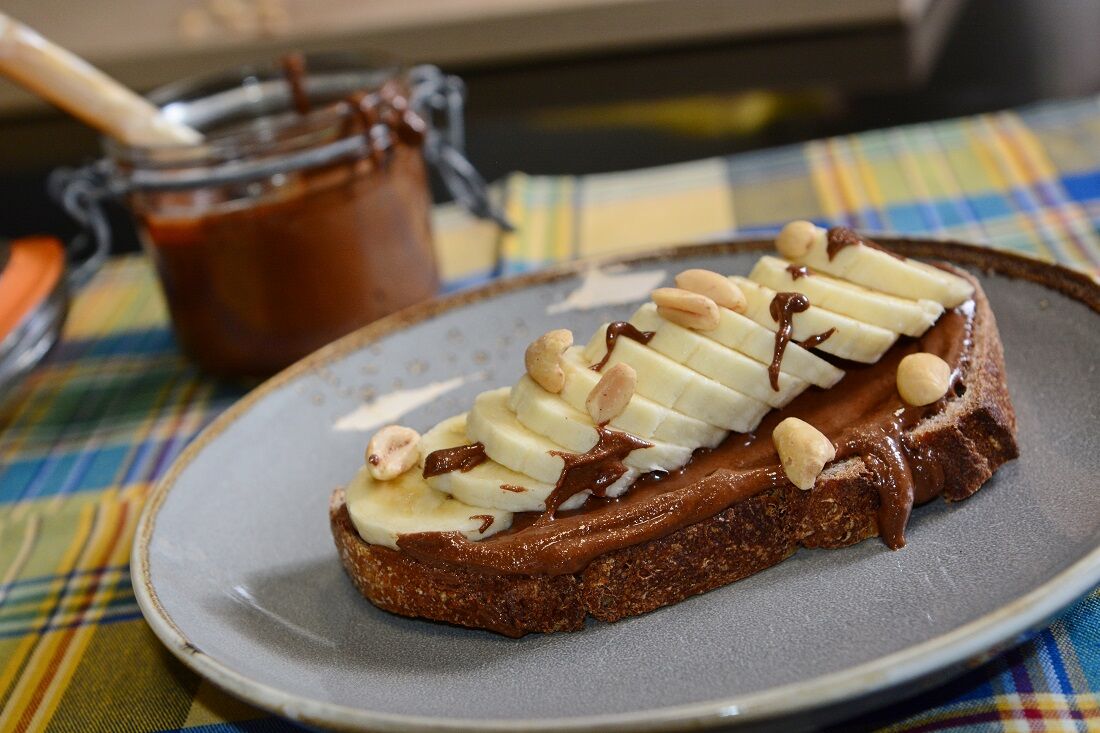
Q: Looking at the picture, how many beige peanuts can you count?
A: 8